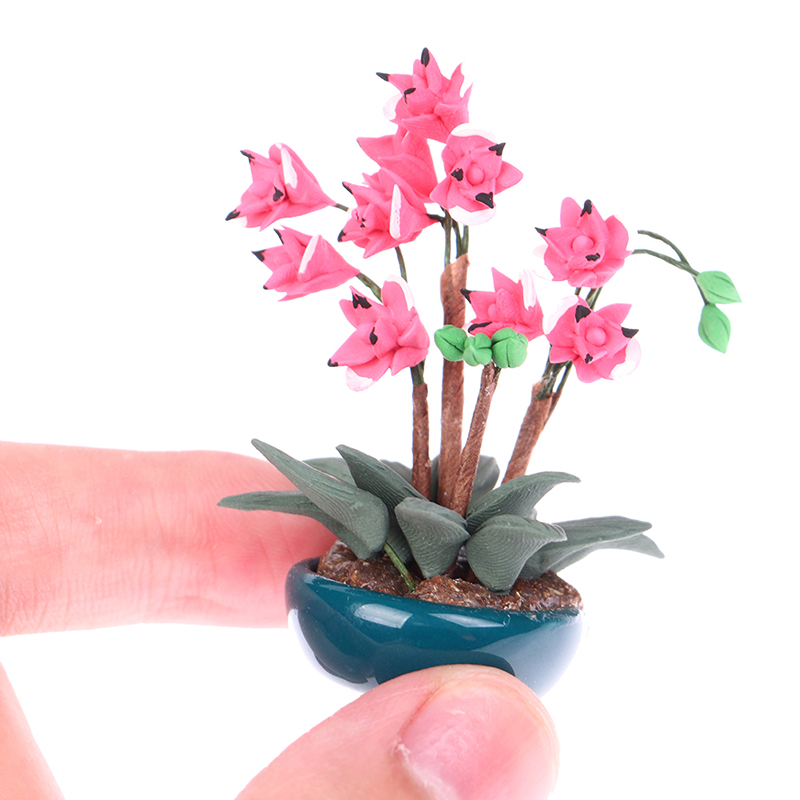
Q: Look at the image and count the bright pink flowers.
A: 10